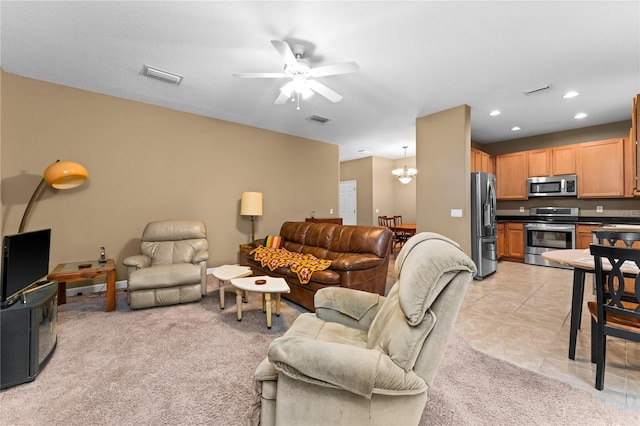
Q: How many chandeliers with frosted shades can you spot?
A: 1